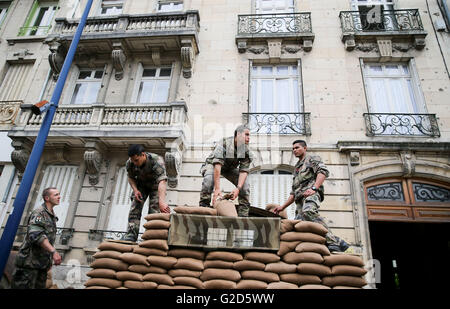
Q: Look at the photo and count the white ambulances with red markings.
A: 0